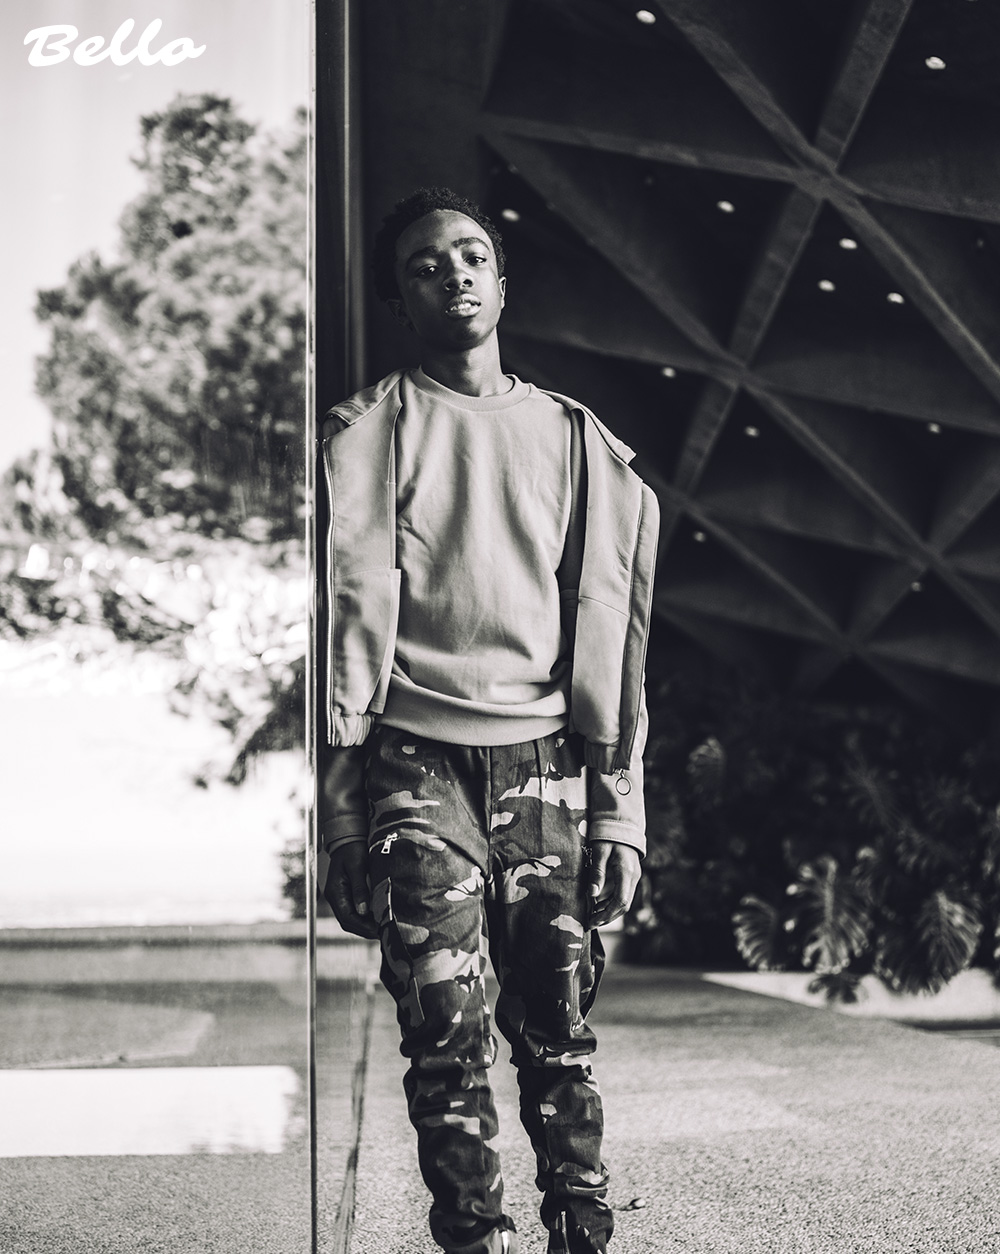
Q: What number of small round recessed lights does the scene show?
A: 12